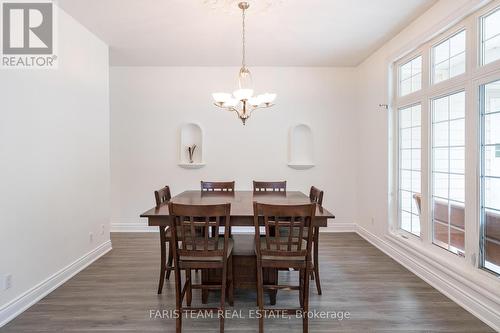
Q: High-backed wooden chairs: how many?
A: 6